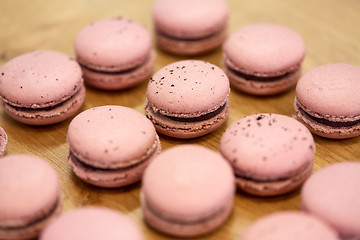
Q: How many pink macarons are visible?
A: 14